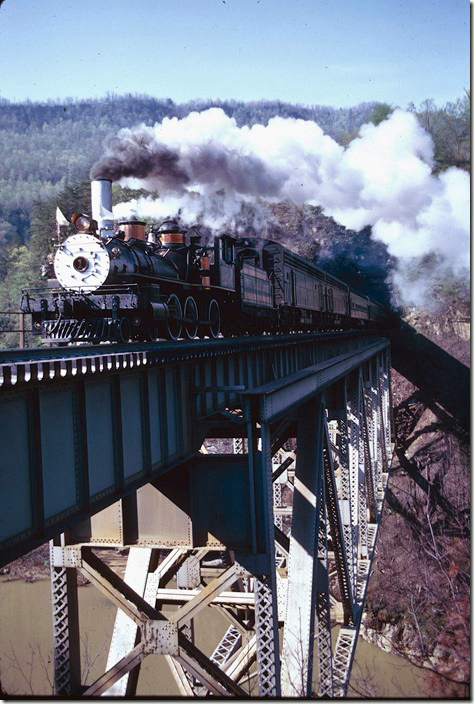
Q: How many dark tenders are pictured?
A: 1